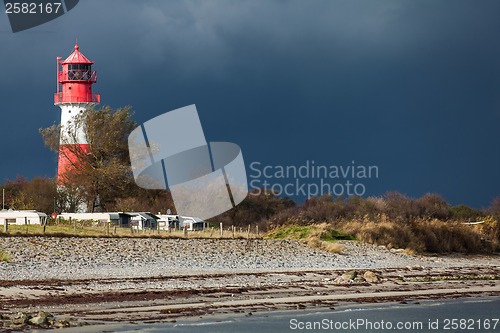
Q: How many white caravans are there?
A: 5